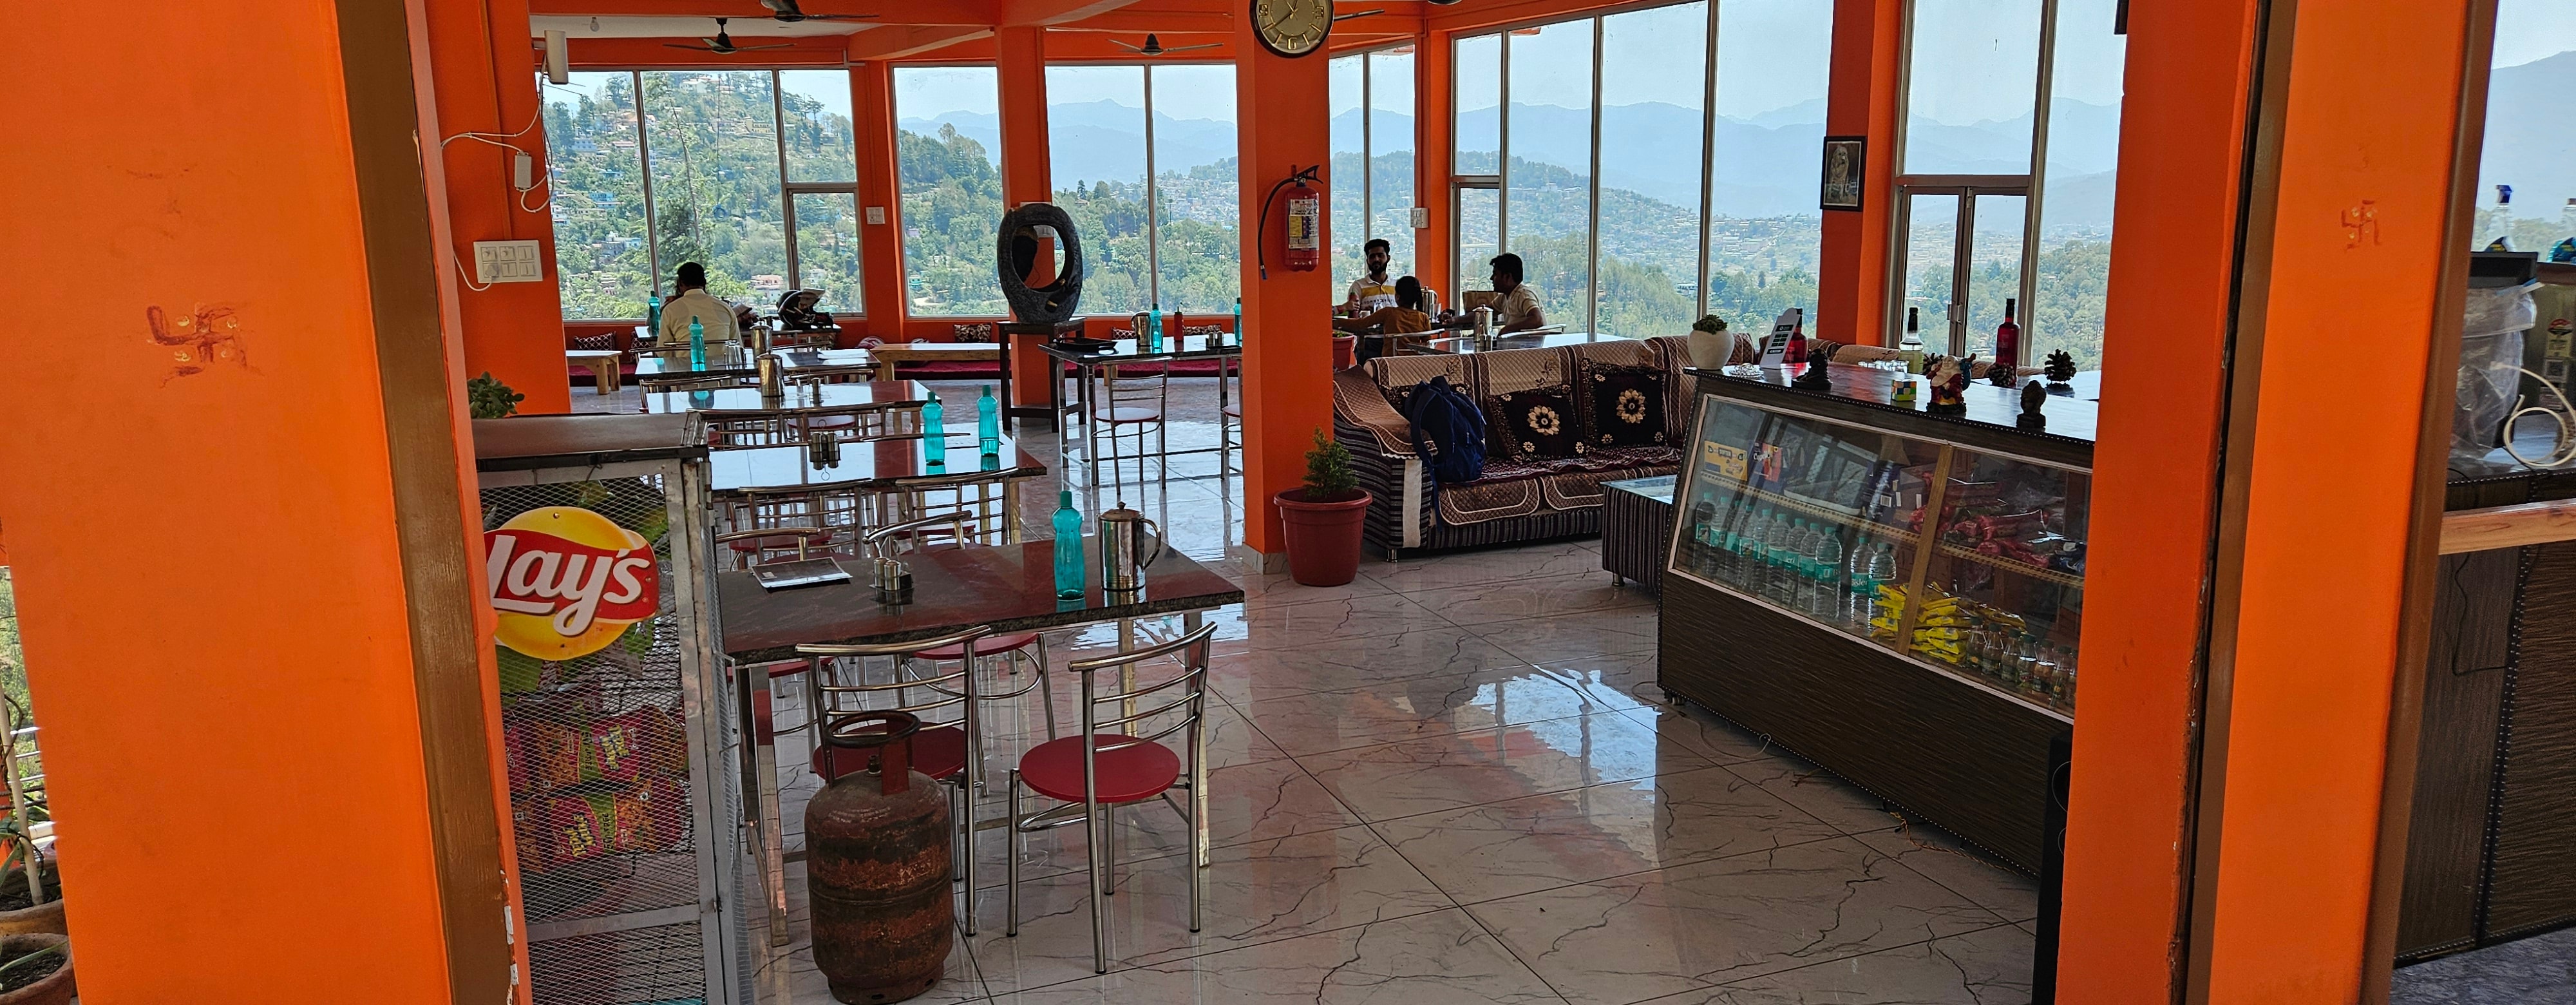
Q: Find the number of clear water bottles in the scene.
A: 11